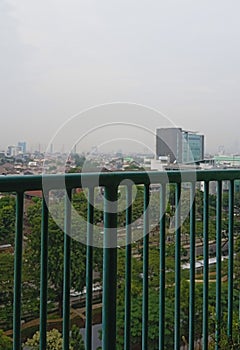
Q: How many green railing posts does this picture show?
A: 13